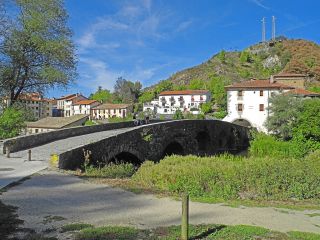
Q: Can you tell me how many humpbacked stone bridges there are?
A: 1